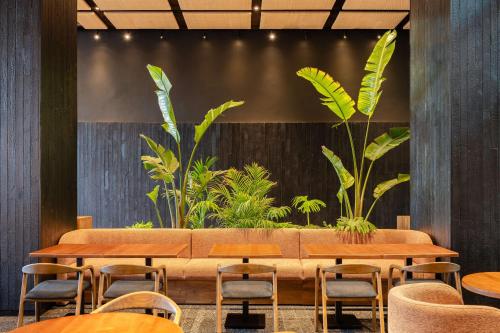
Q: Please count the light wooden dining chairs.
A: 6